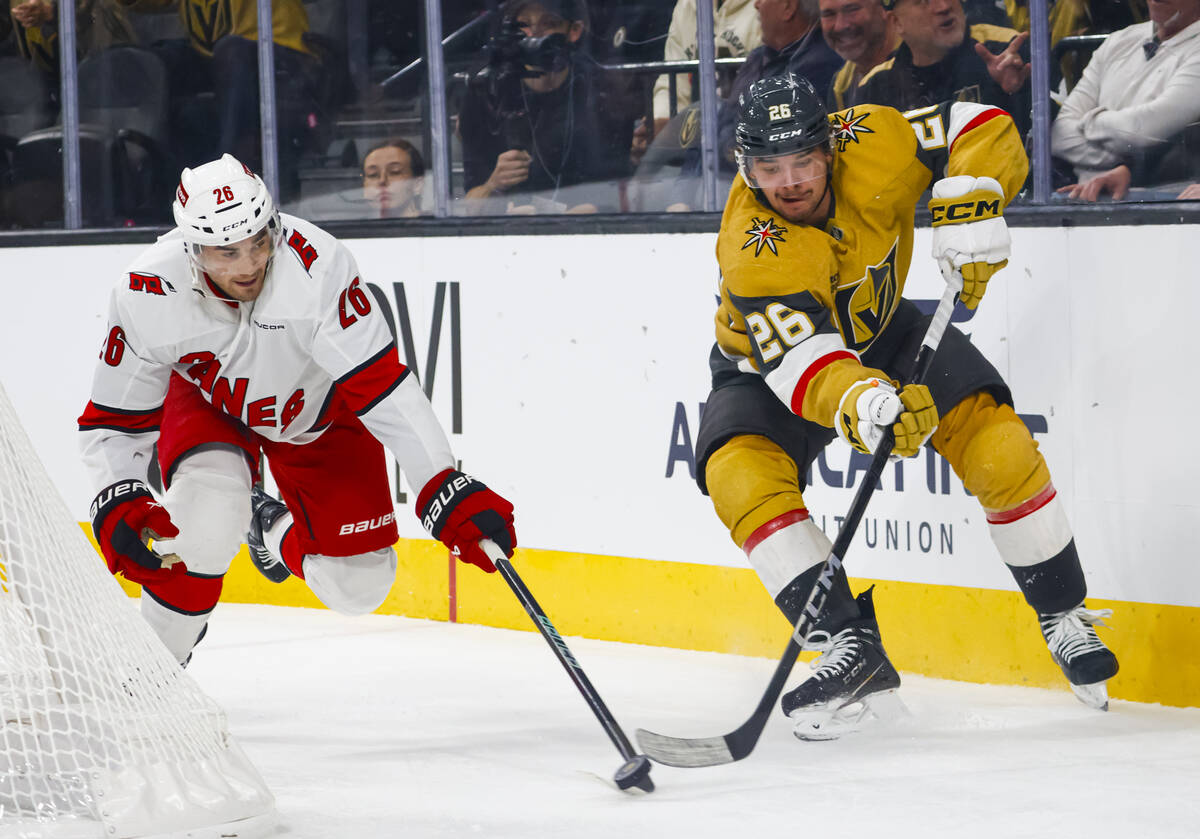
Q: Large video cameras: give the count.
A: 1